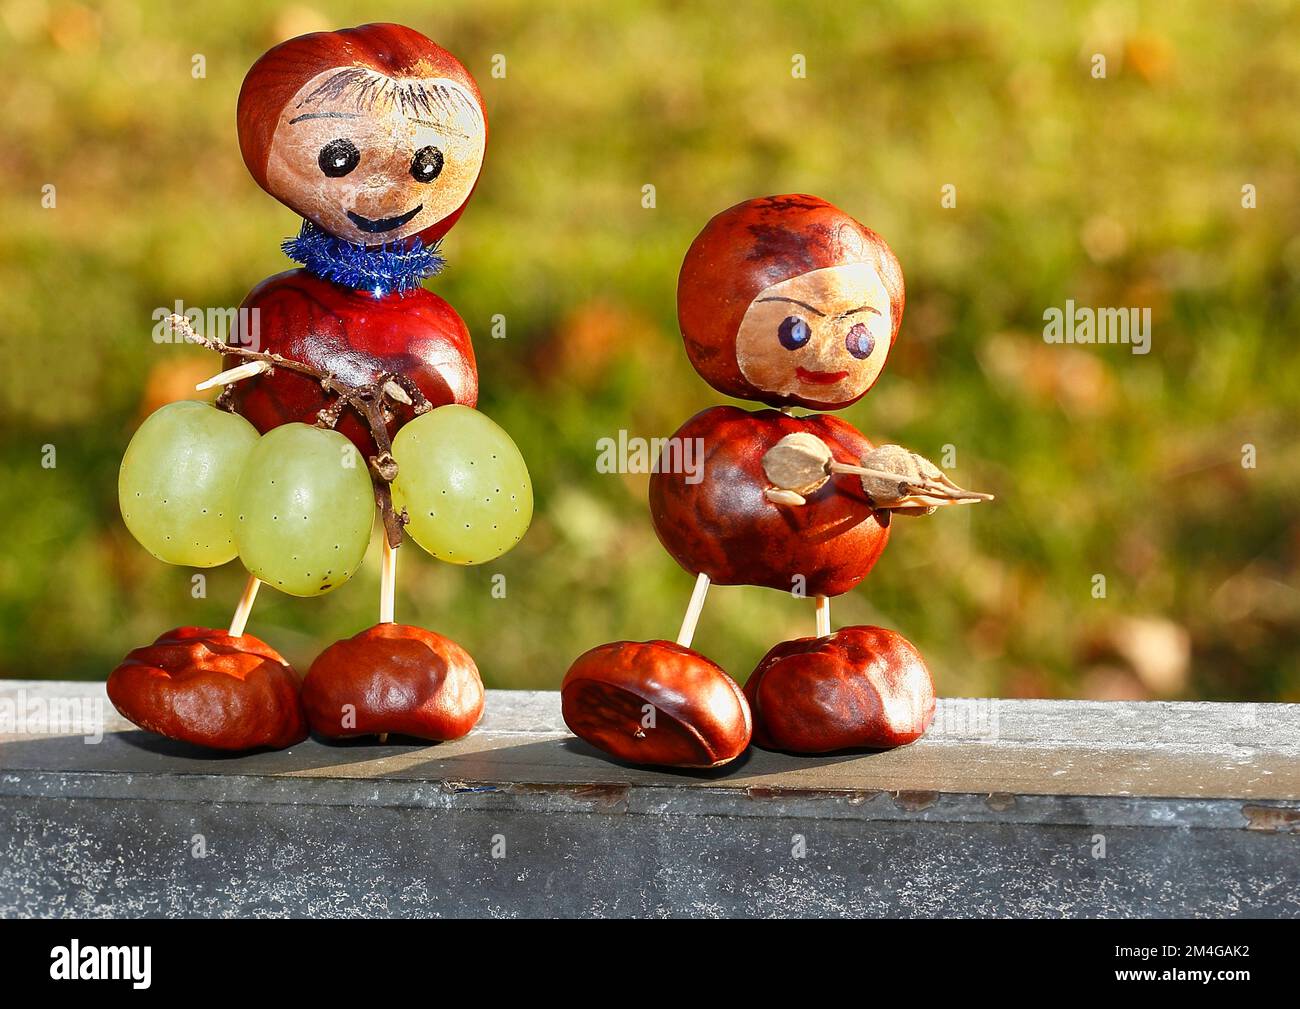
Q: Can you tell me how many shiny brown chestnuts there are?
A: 8